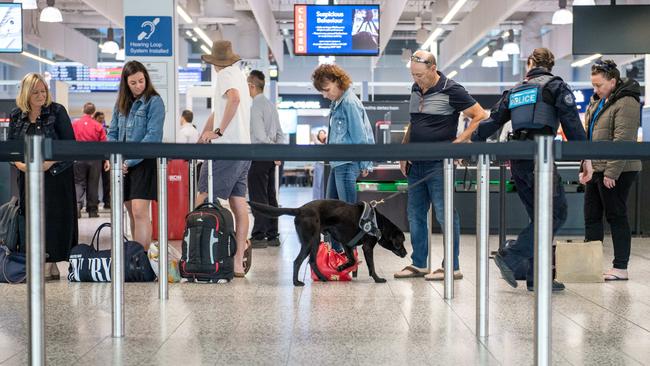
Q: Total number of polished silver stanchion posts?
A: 6